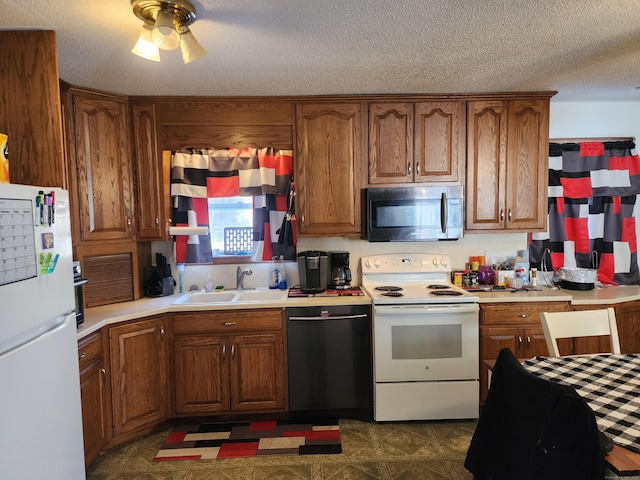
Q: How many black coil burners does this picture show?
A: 4